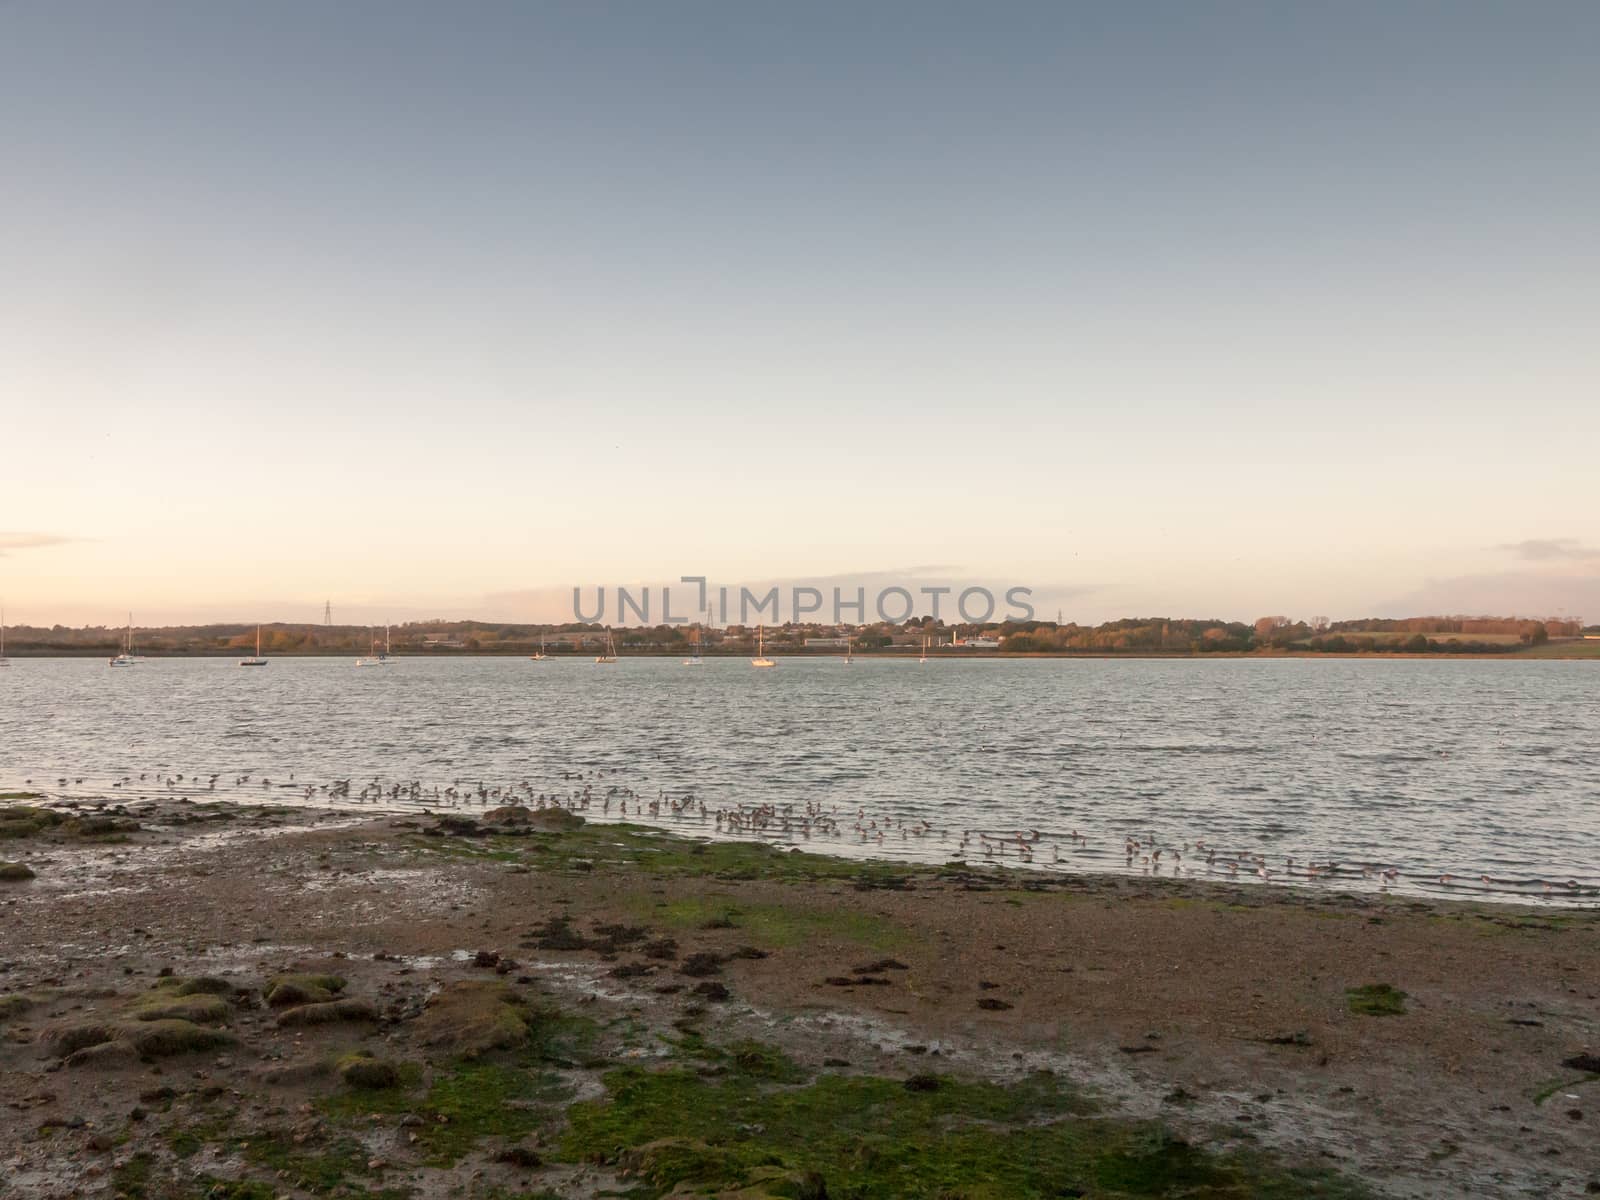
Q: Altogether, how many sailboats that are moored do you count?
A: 12